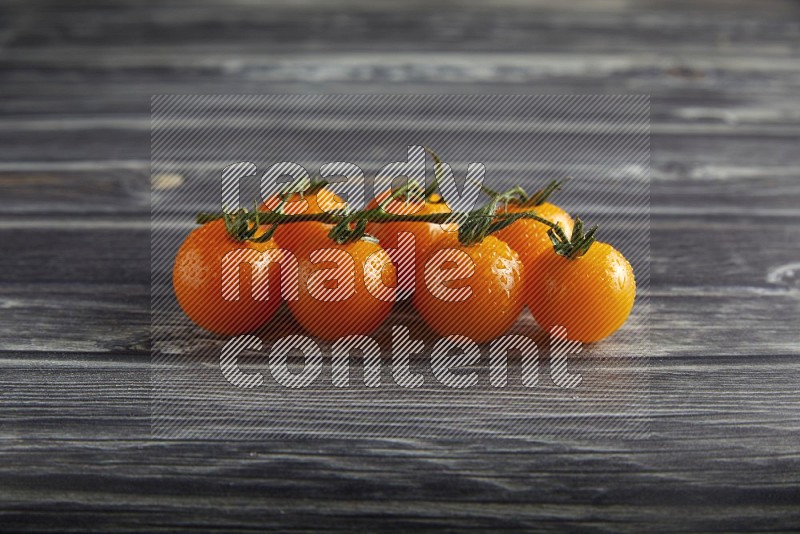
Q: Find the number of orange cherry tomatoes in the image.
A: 7